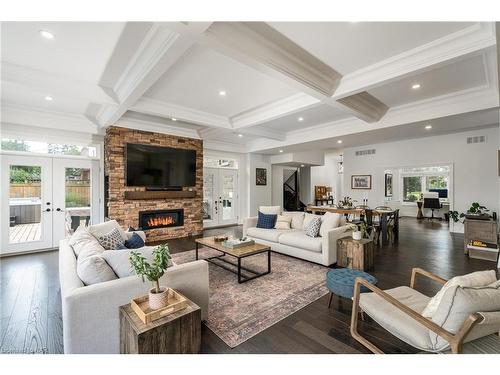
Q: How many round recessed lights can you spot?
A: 11